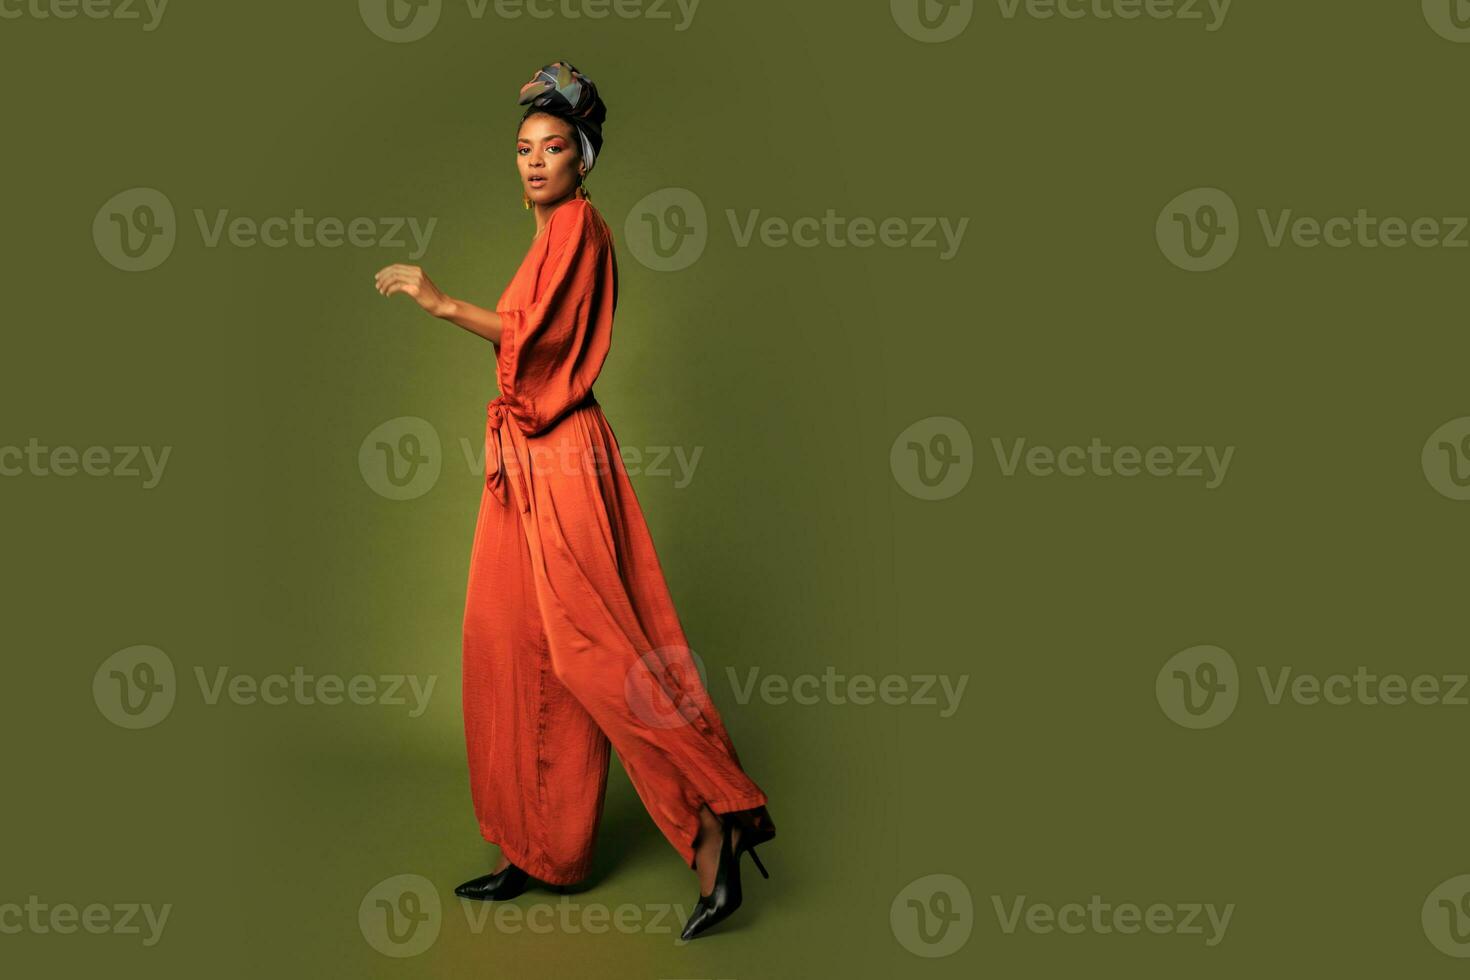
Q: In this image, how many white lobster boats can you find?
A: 0